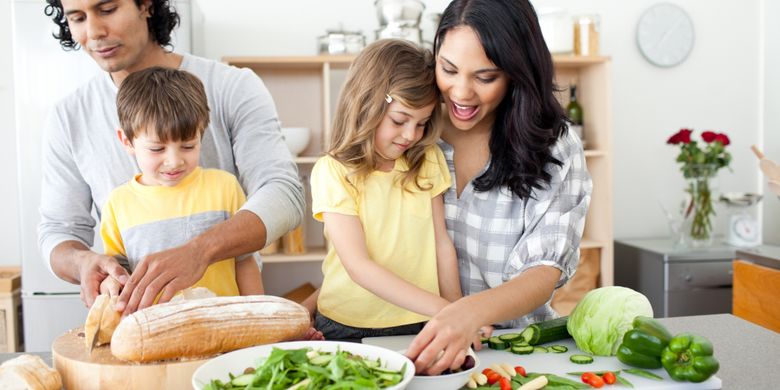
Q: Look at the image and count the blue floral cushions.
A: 0